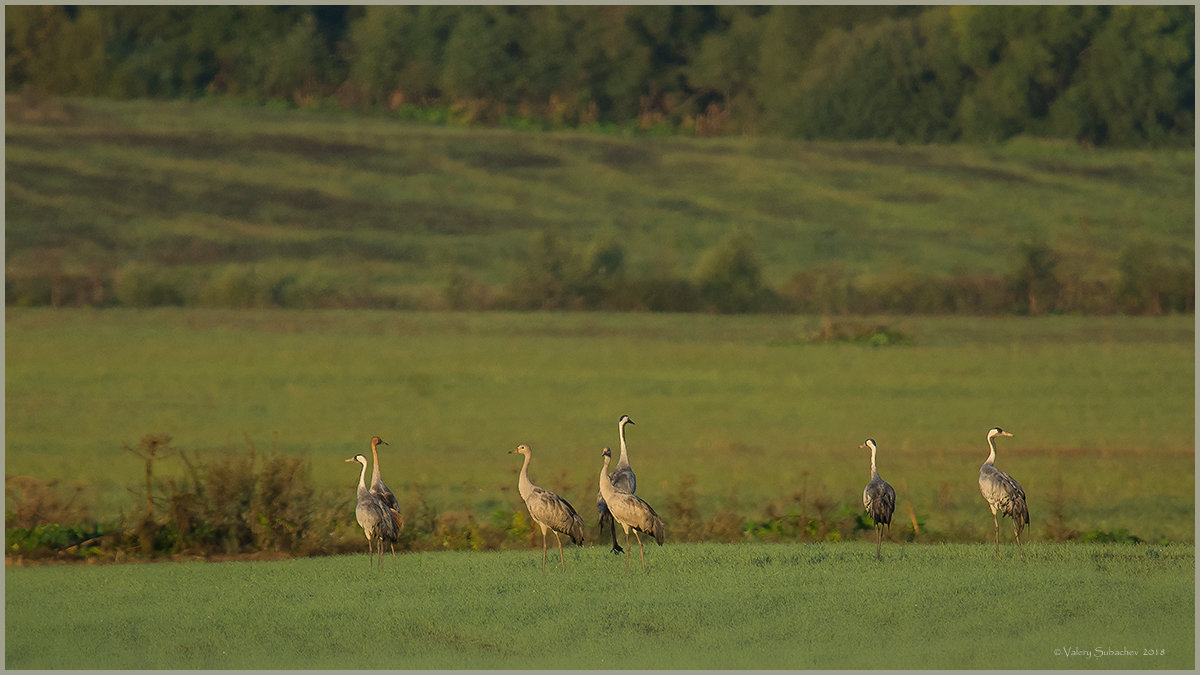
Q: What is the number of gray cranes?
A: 7